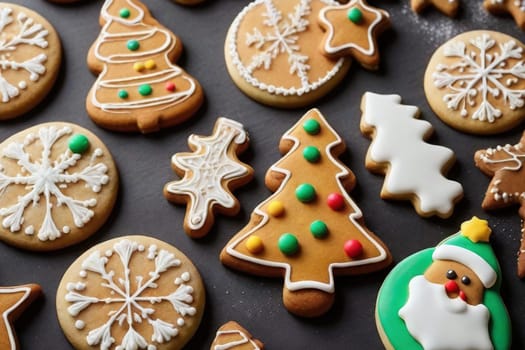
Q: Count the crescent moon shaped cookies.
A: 0